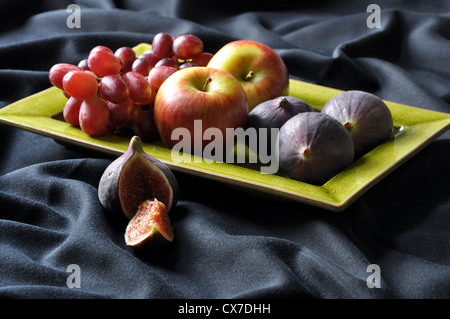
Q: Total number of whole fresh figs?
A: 3